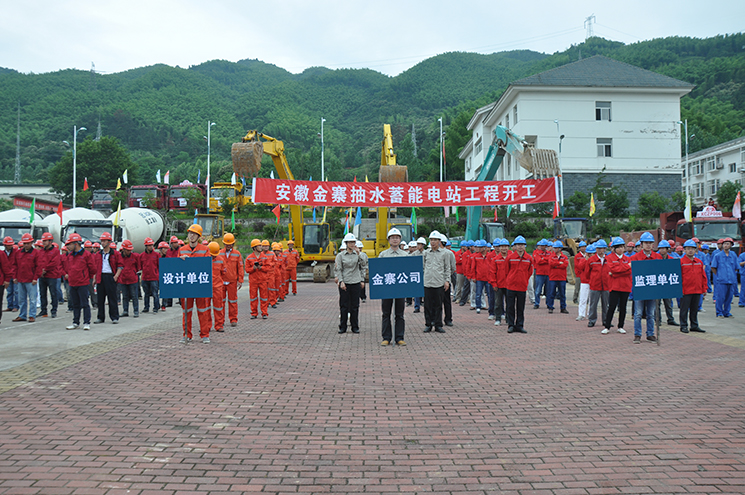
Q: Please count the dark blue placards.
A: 3